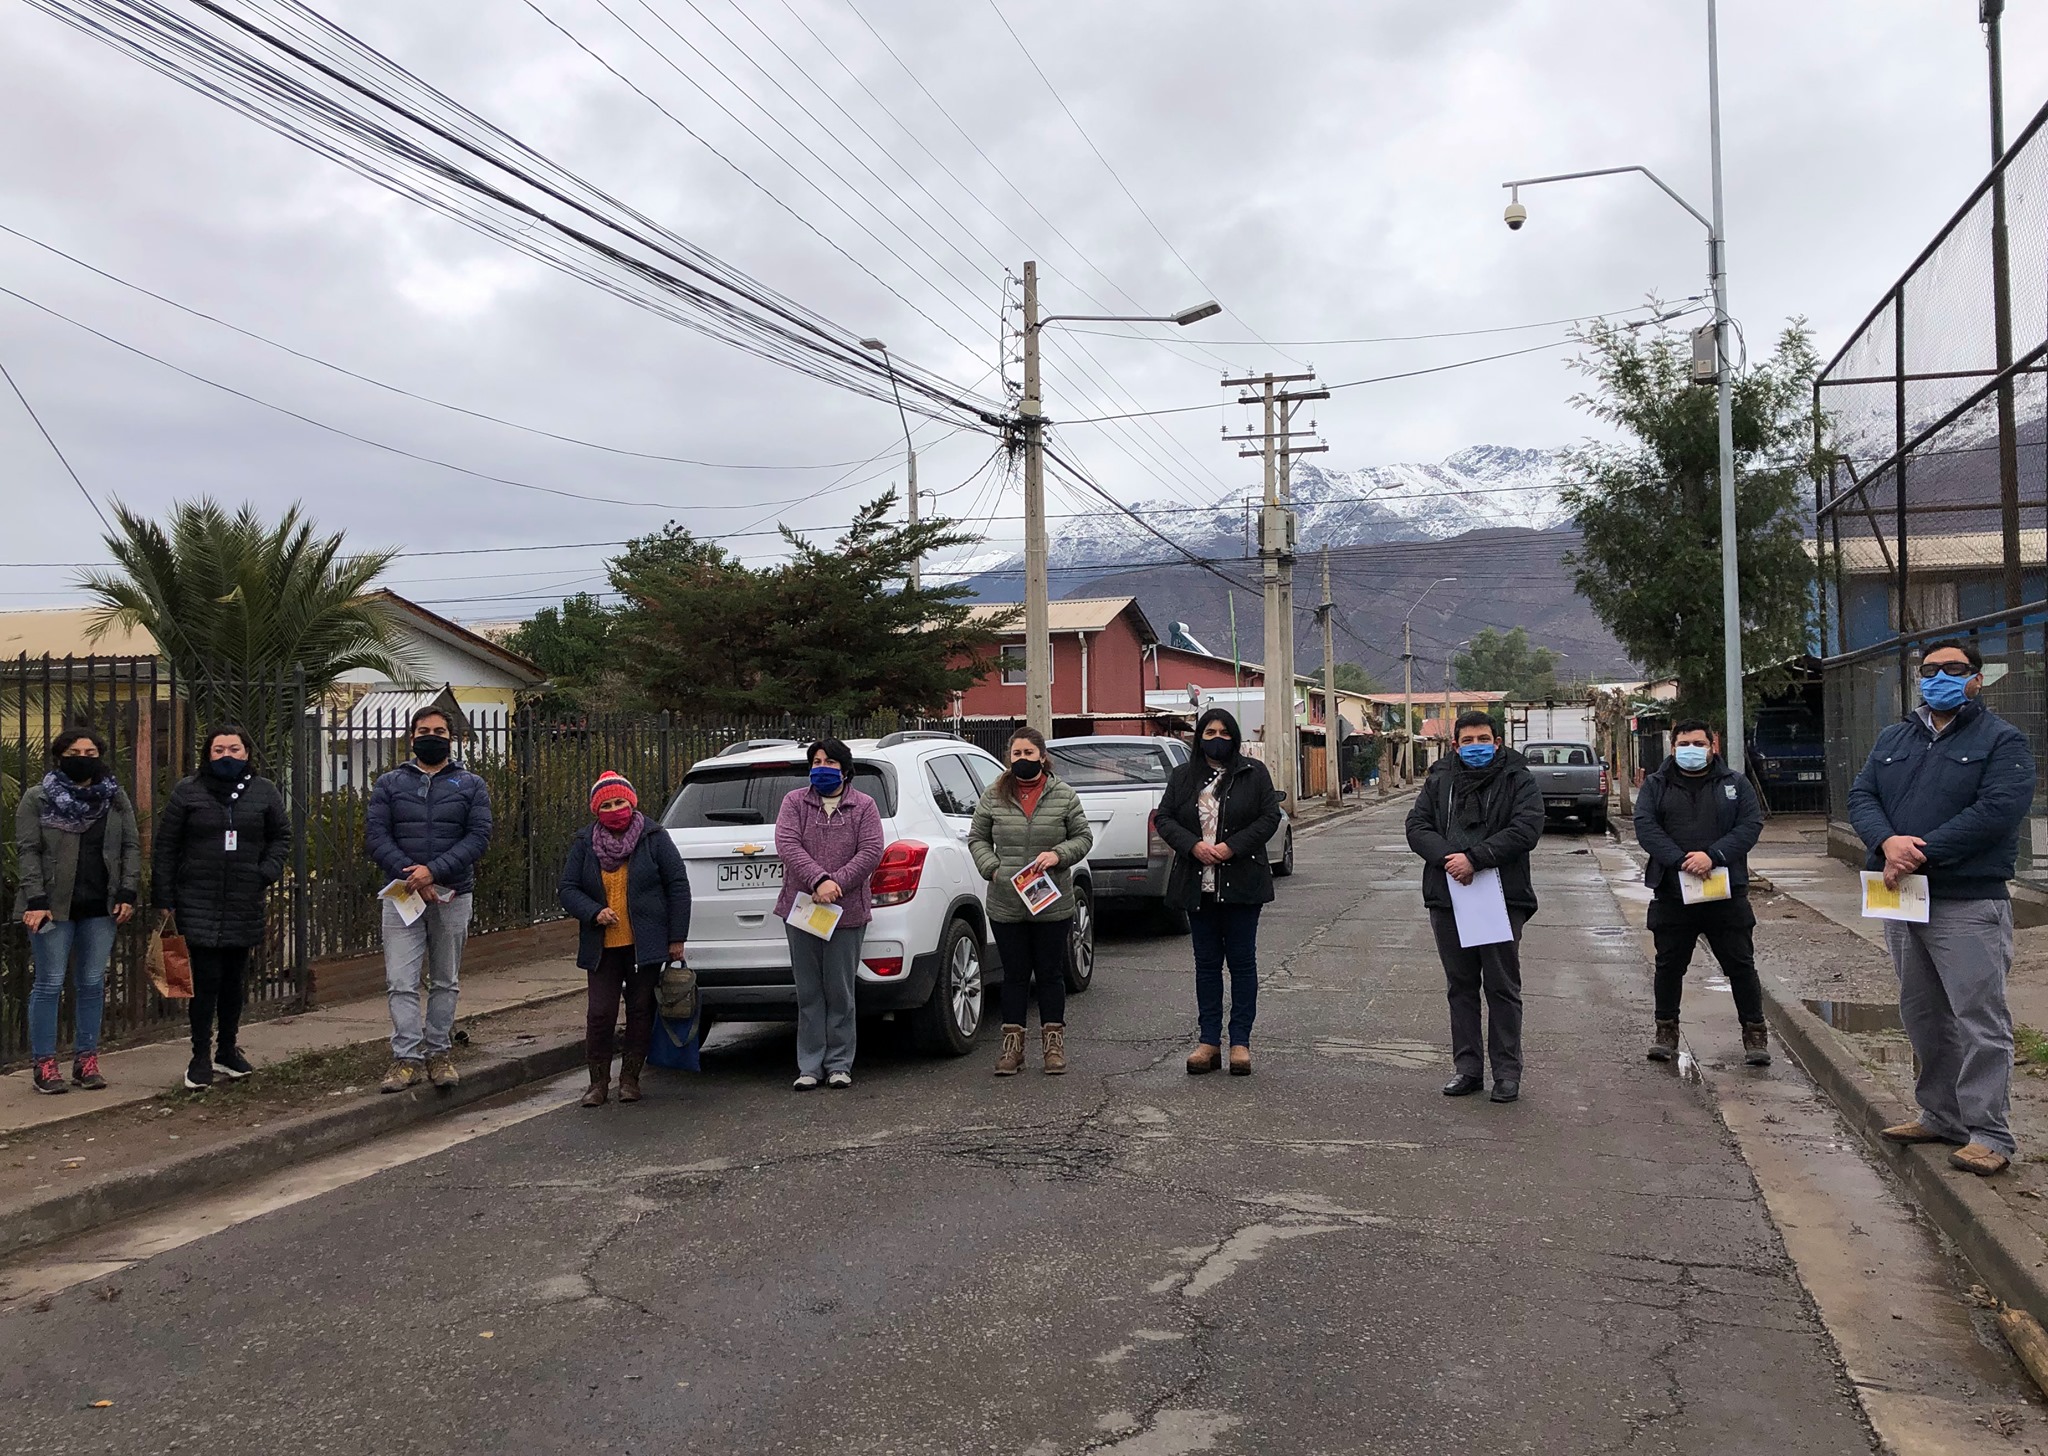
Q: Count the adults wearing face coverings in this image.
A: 10